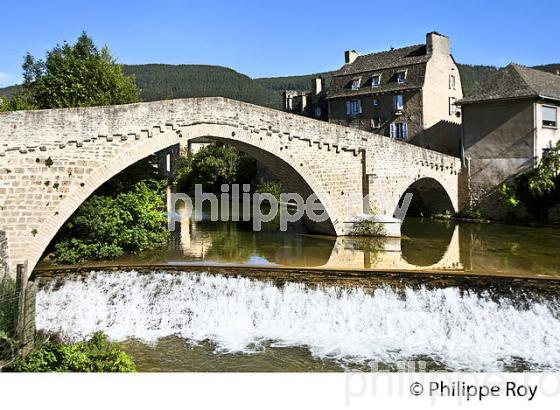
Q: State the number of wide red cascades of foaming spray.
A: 0